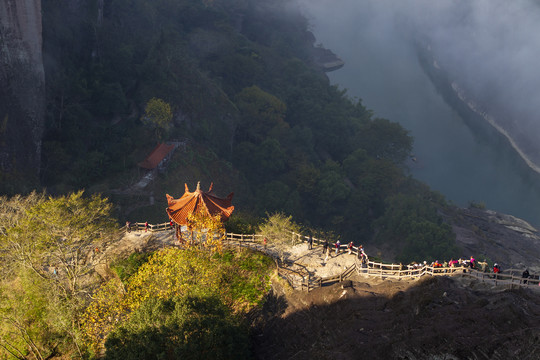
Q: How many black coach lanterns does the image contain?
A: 0